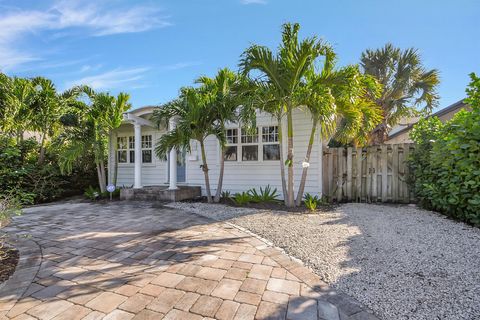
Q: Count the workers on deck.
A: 0